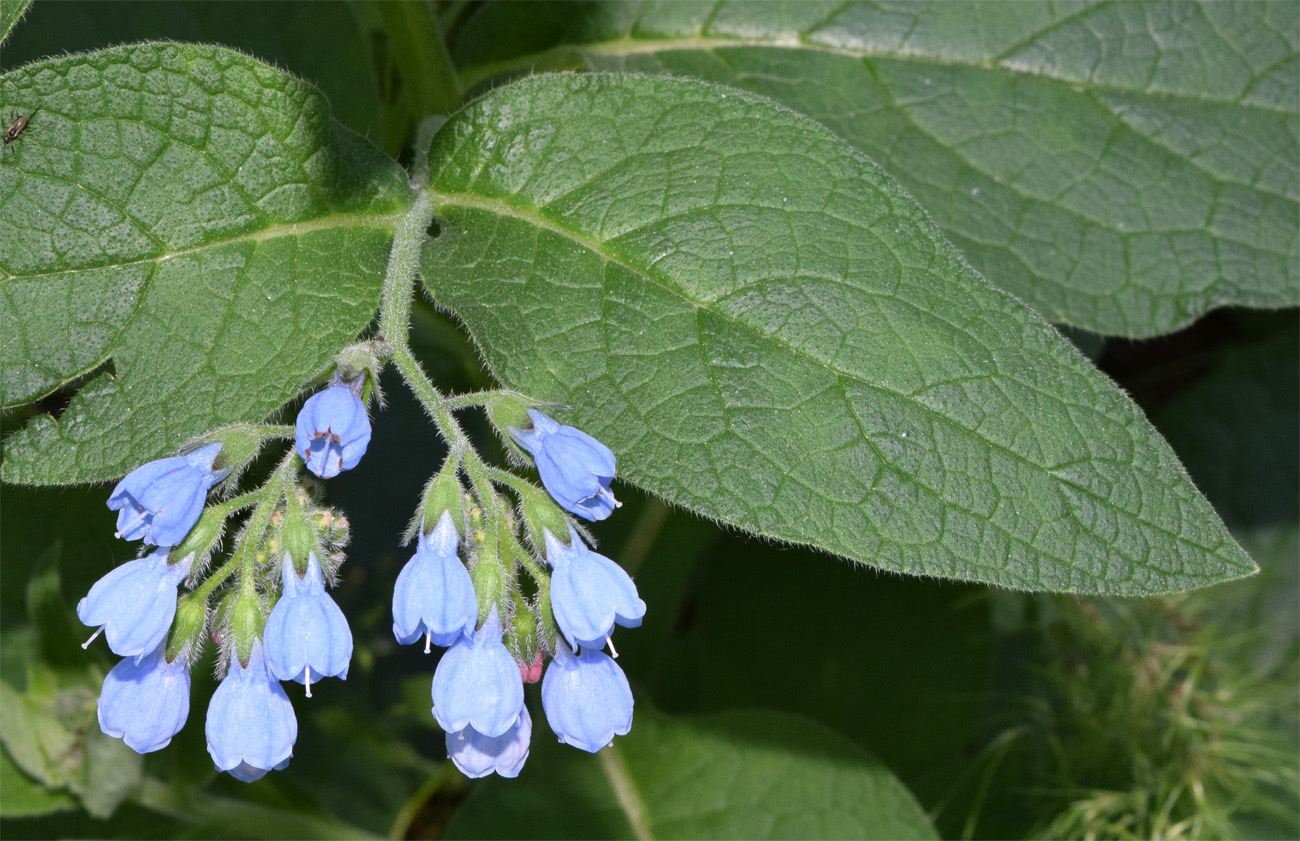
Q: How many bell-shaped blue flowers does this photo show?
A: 12